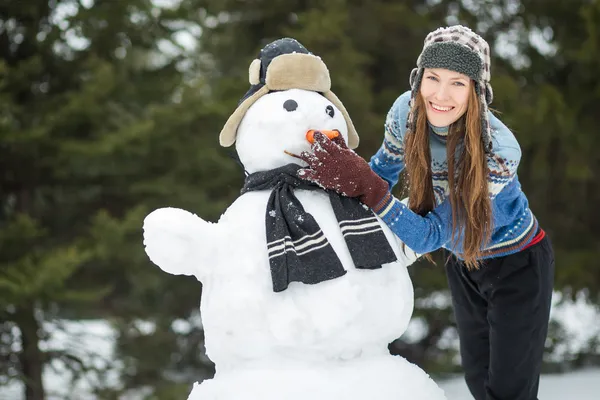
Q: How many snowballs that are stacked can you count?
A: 3